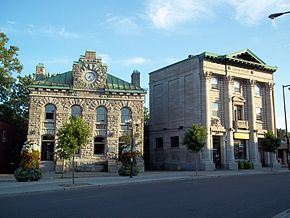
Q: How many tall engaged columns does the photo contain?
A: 4